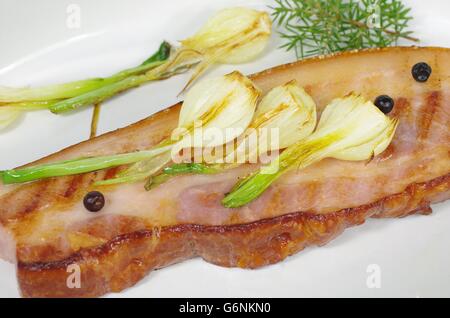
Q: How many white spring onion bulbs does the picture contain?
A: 4